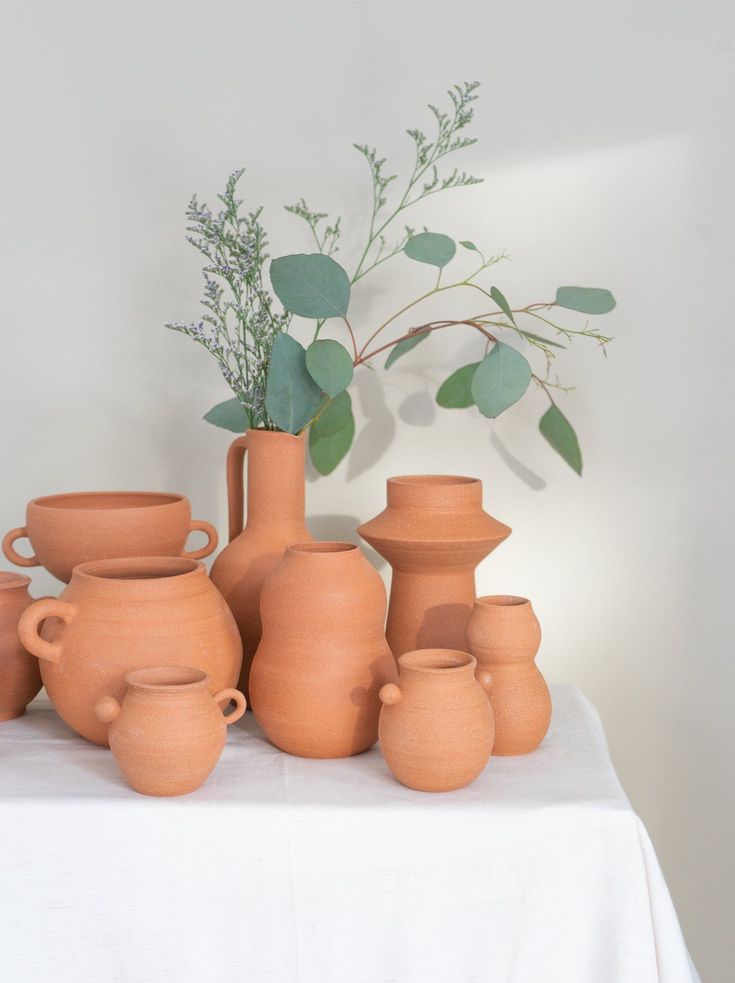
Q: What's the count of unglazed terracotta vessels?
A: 9